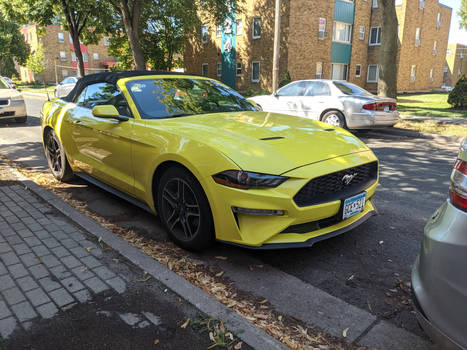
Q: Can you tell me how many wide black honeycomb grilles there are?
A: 1